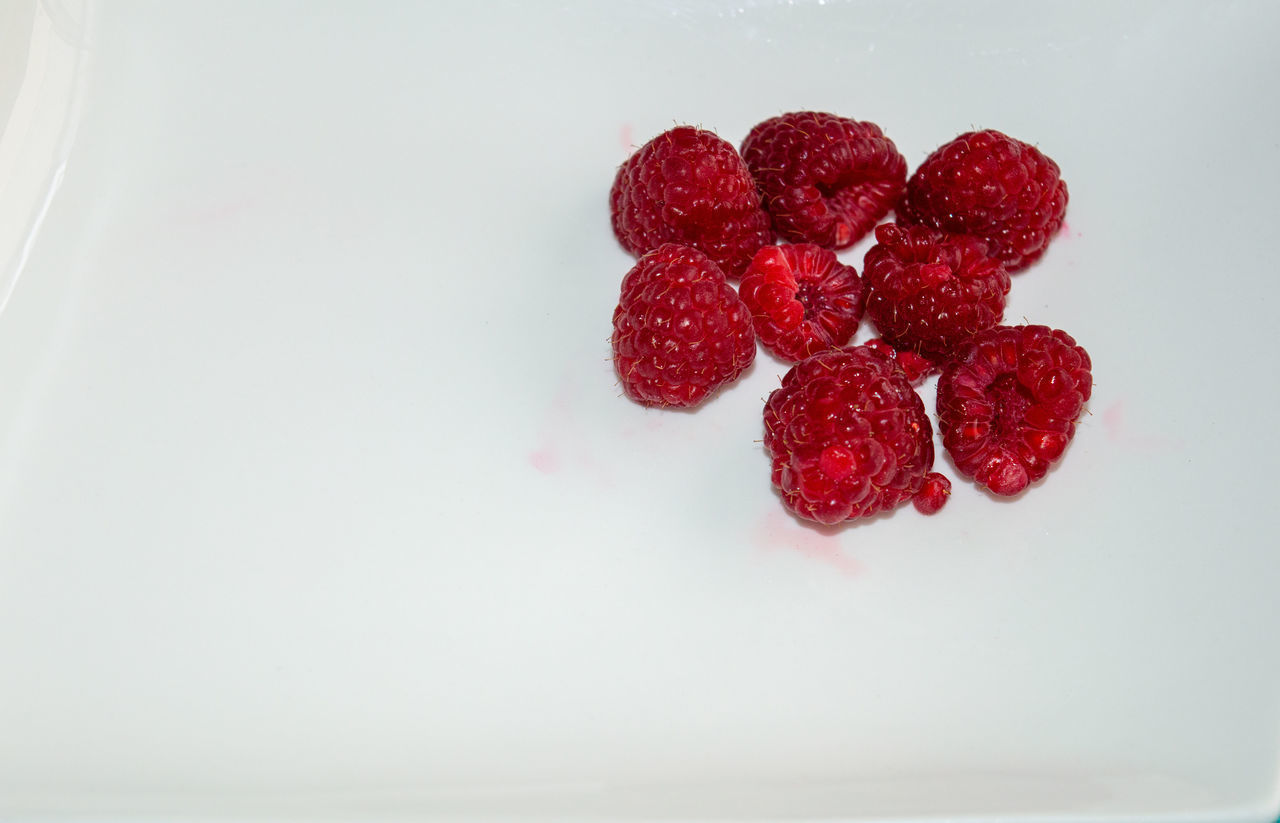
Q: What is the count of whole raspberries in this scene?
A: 8